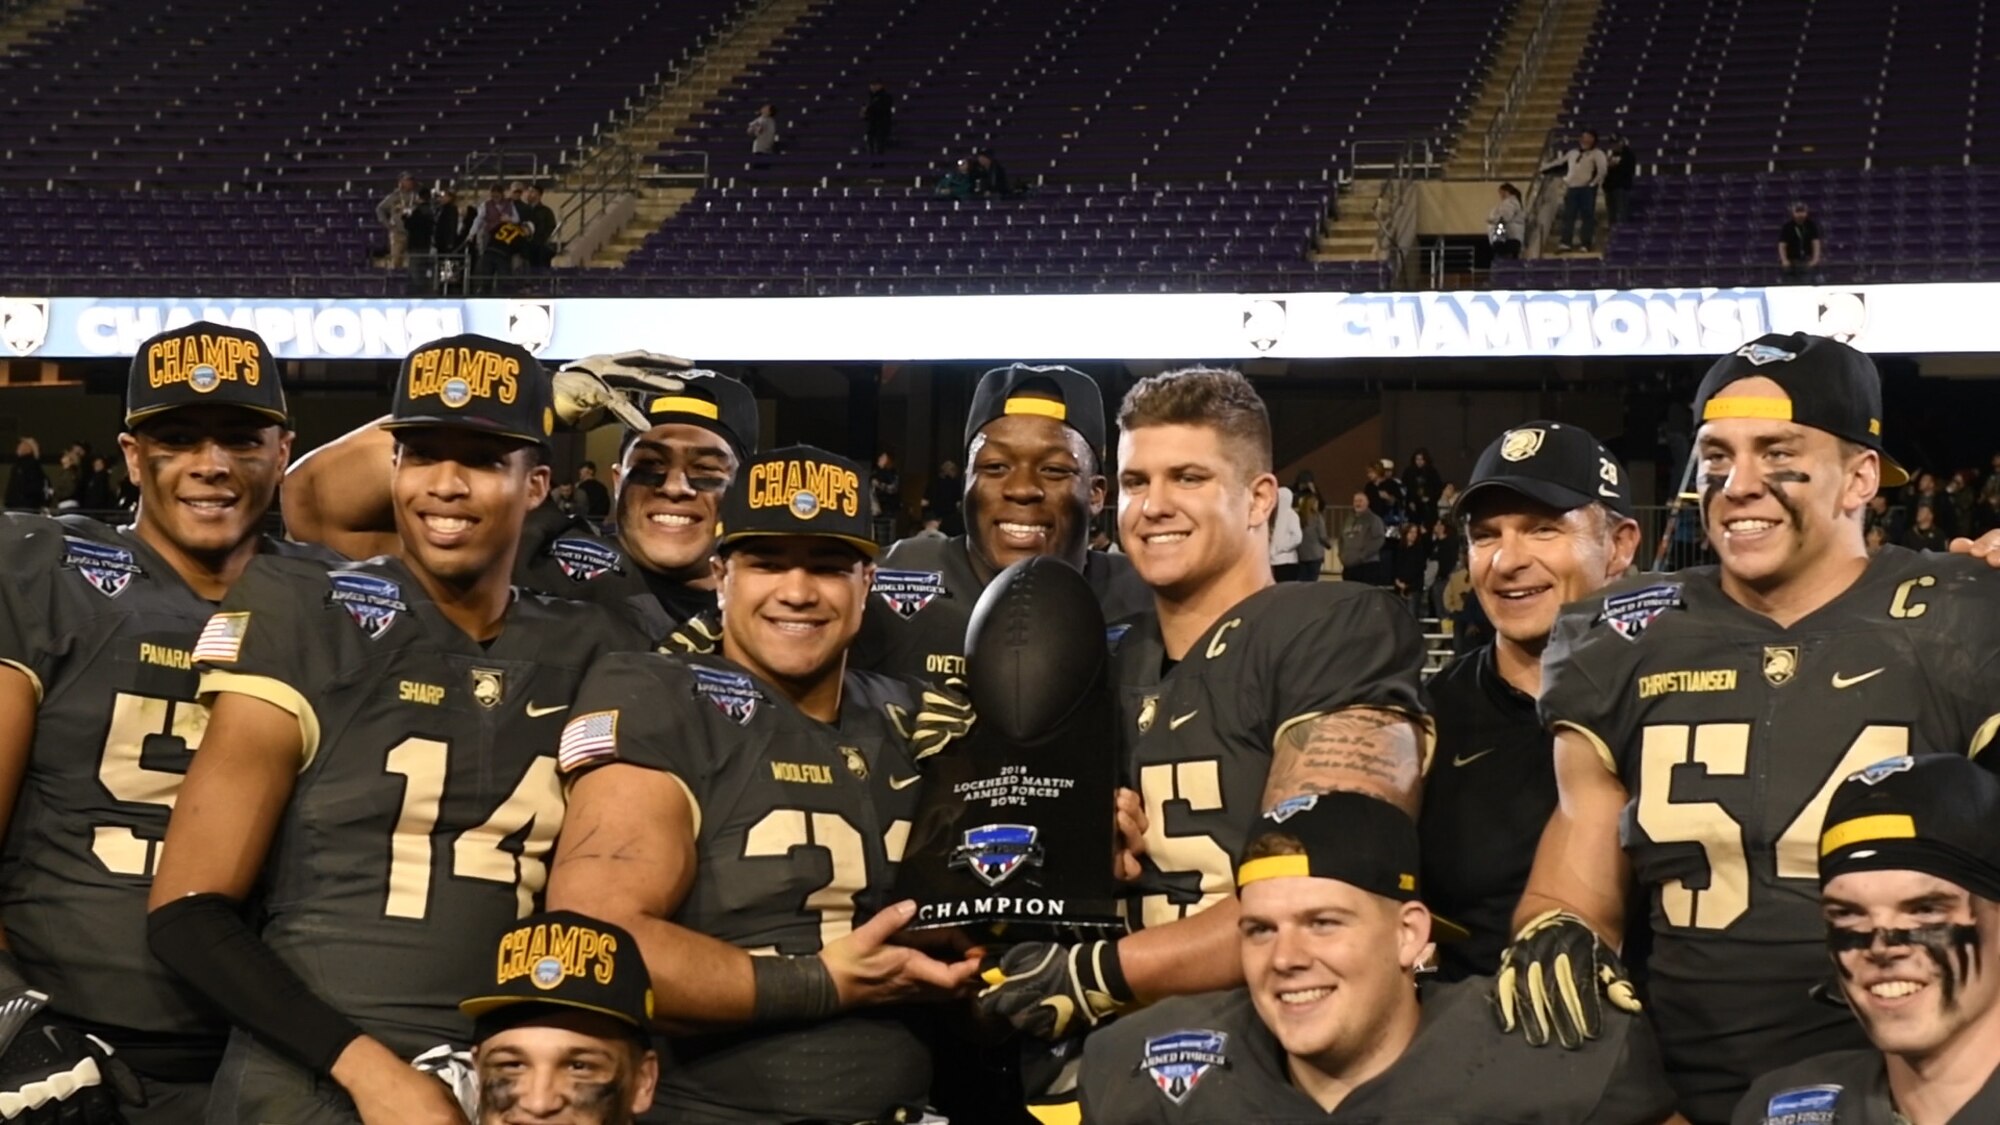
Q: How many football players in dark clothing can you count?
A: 10